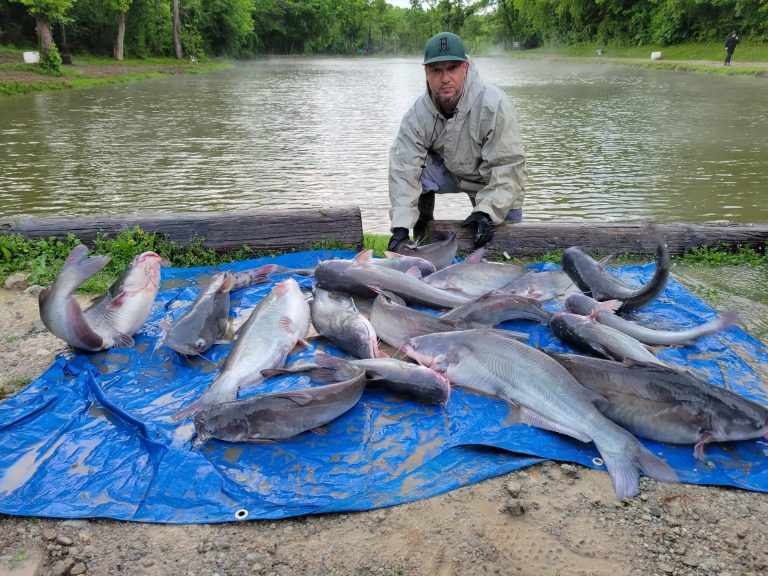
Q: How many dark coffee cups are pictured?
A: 0